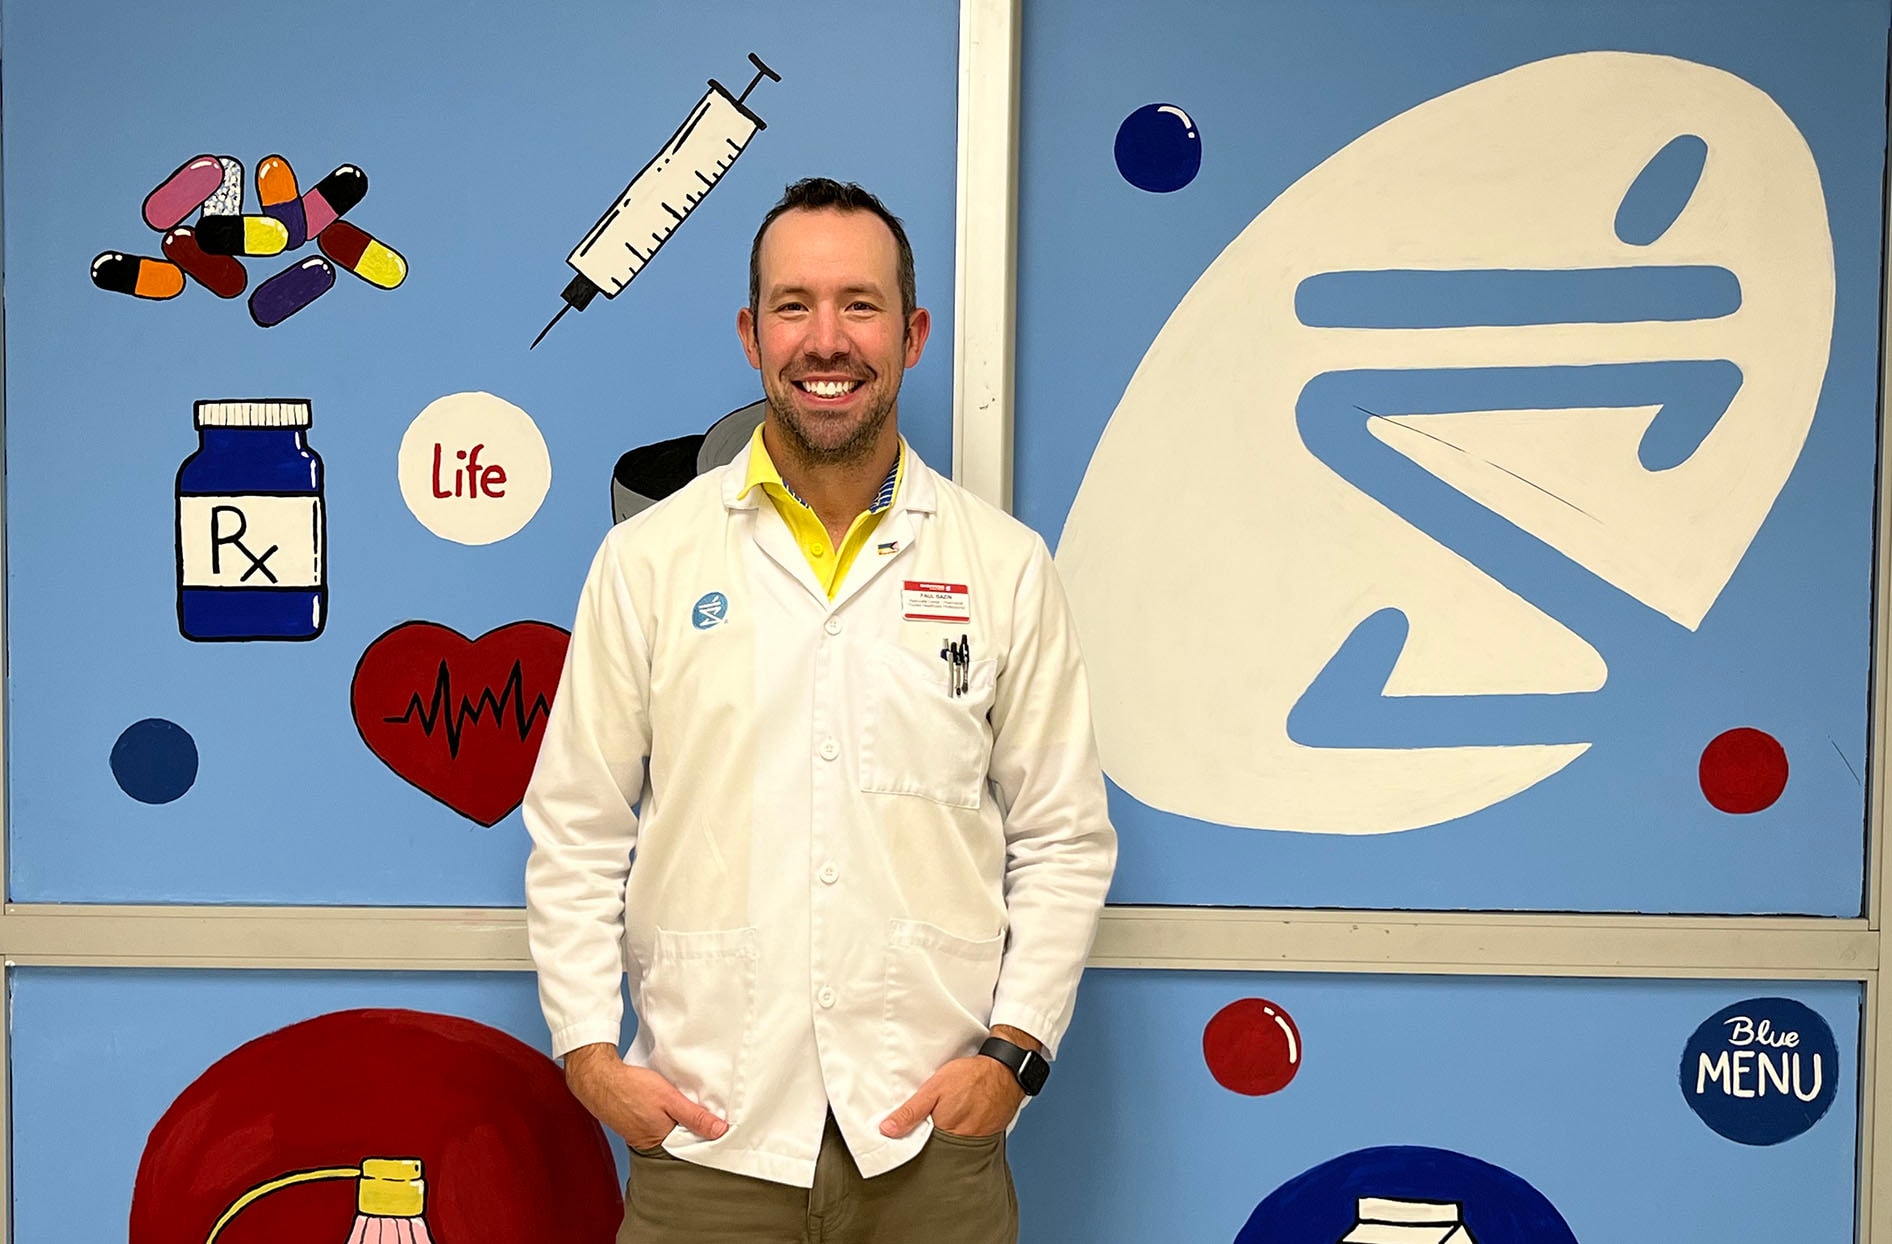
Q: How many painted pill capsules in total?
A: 9